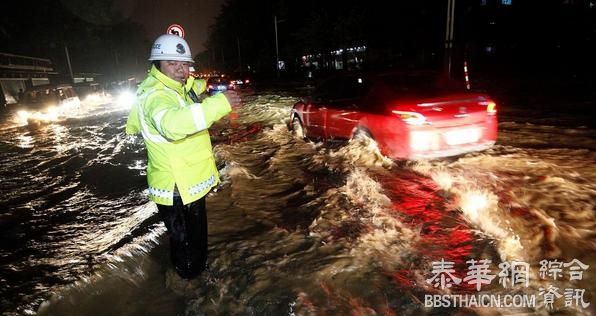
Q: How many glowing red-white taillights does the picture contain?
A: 2